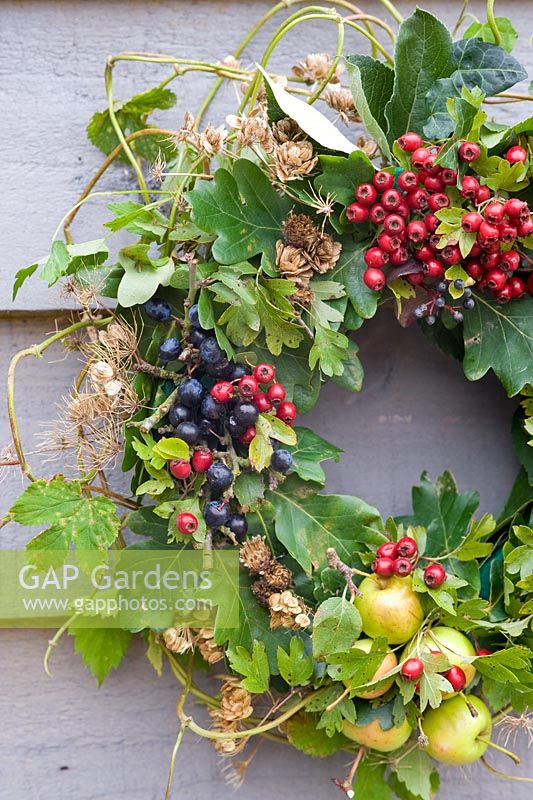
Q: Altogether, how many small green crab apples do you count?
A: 5